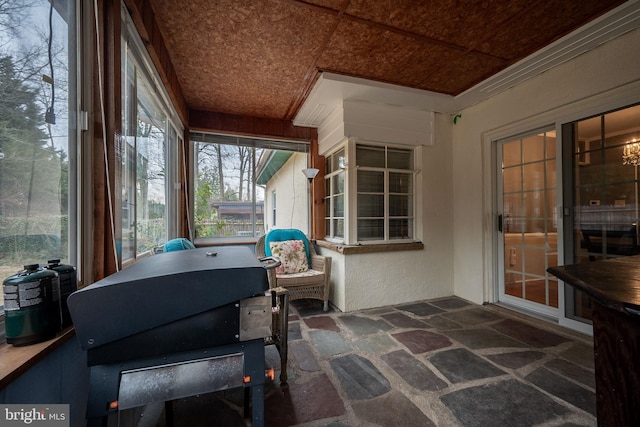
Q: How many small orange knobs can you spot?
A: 3